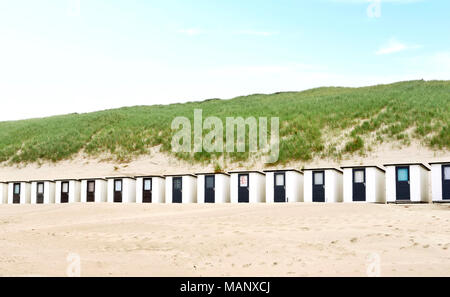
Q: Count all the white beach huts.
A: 15